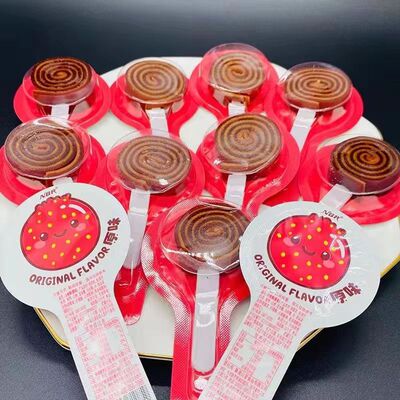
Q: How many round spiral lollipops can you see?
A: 9